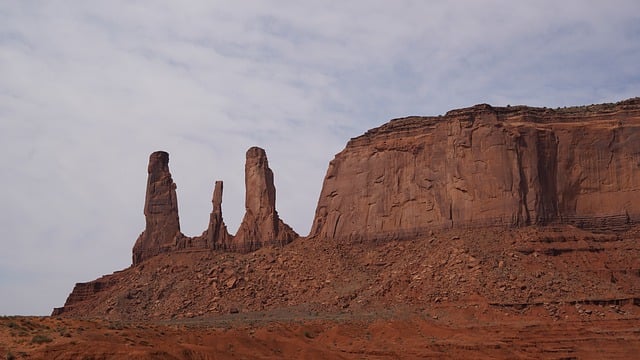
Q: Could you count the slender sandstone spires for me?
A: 3